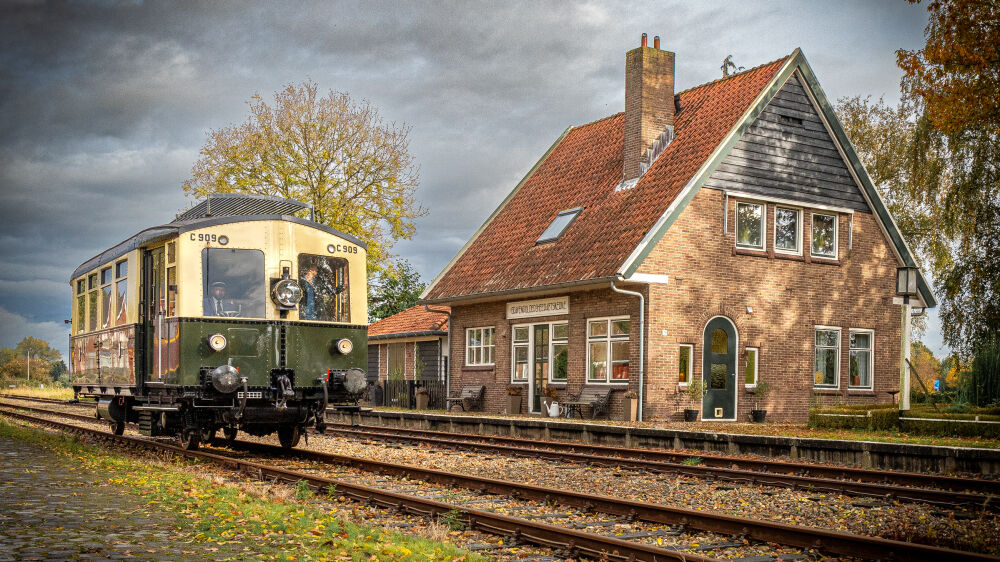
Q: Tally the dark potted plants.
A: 2